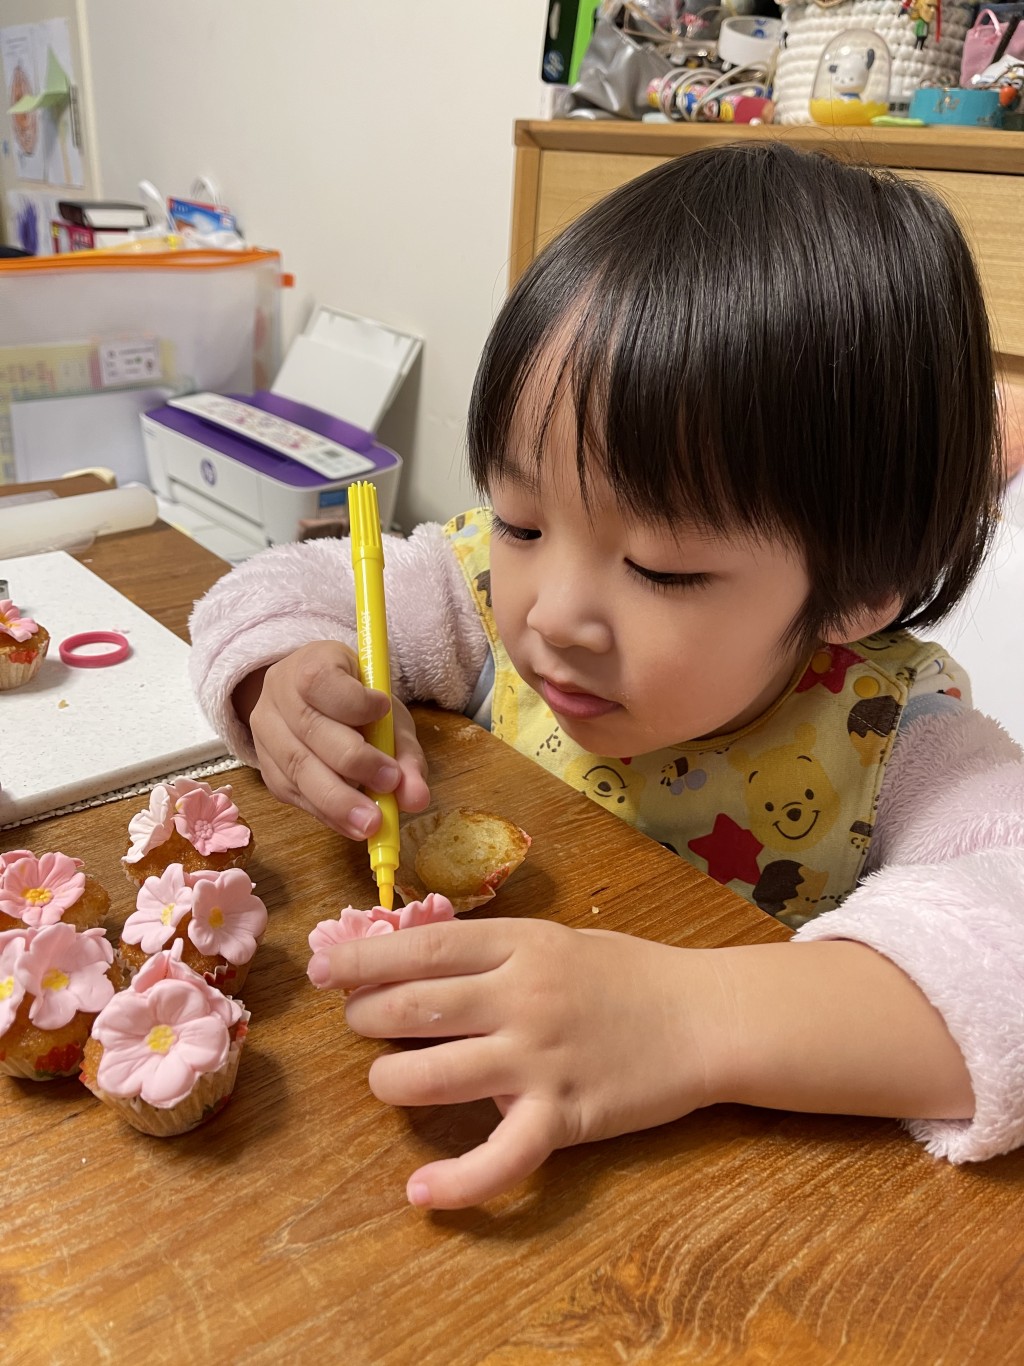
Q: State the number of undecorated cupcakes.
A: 1